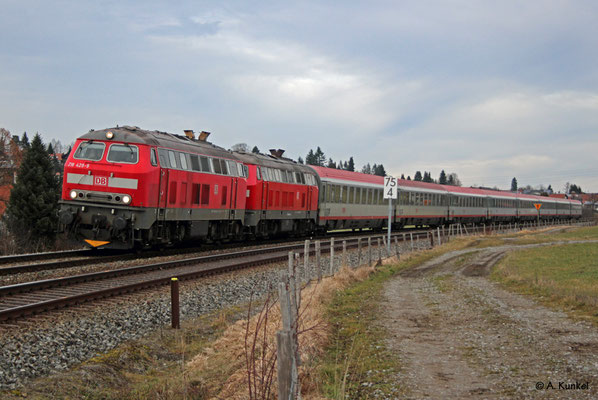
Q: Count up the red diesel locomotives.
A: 2